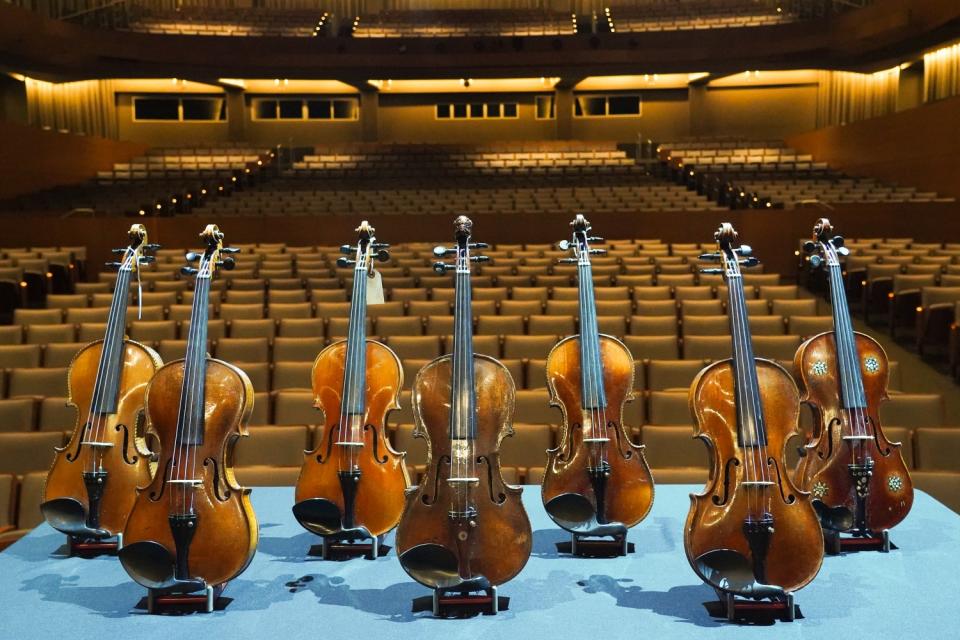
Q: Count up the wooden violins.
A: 7